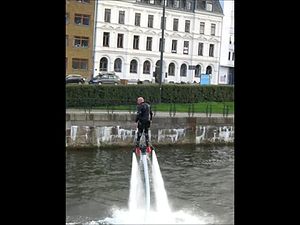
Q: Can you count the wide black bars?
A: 2